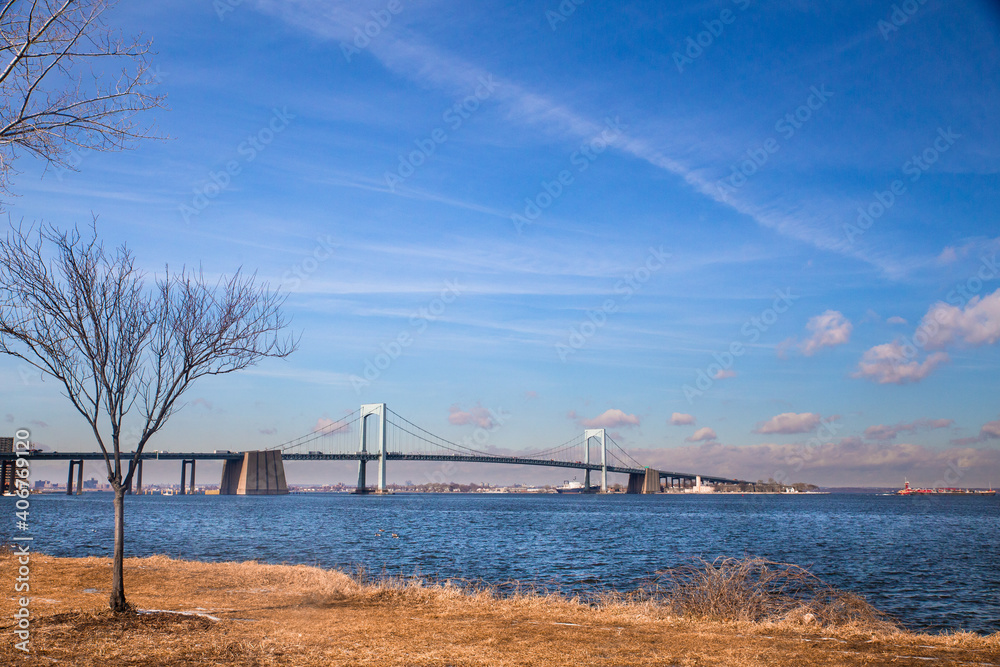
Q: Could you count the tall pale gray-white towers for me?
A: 2